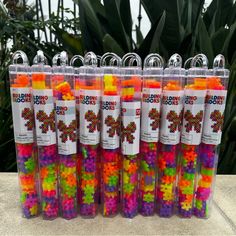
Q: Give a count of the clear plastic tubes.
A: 10